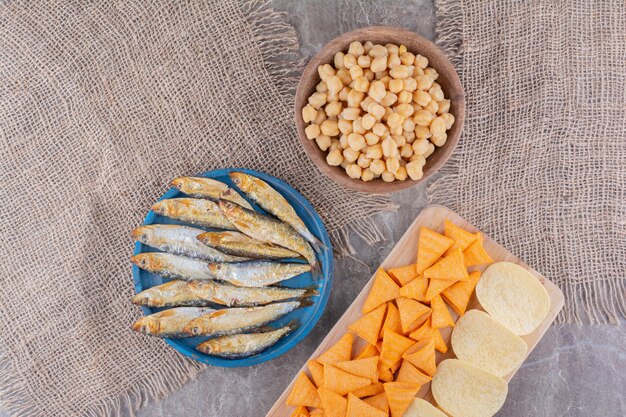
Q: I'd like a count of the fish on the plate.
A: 13